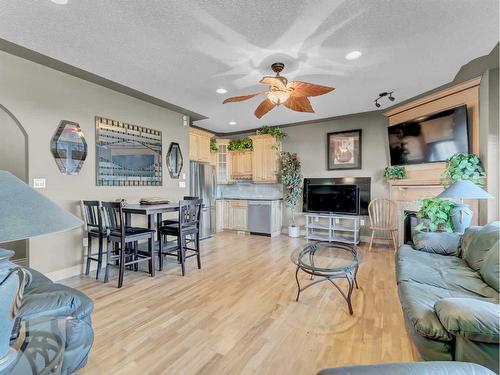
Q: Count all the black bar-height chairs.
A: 4